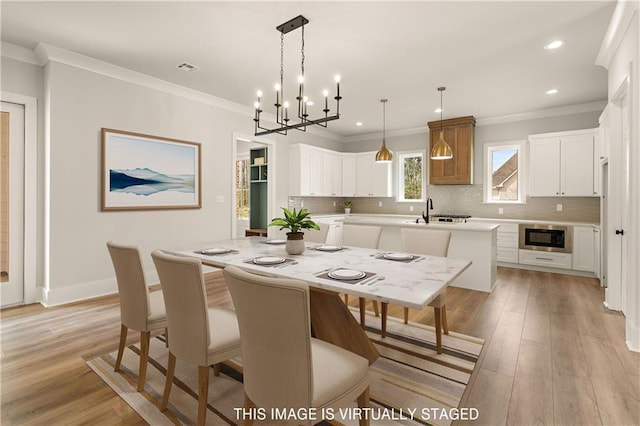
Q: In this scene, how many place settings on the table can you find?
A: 6